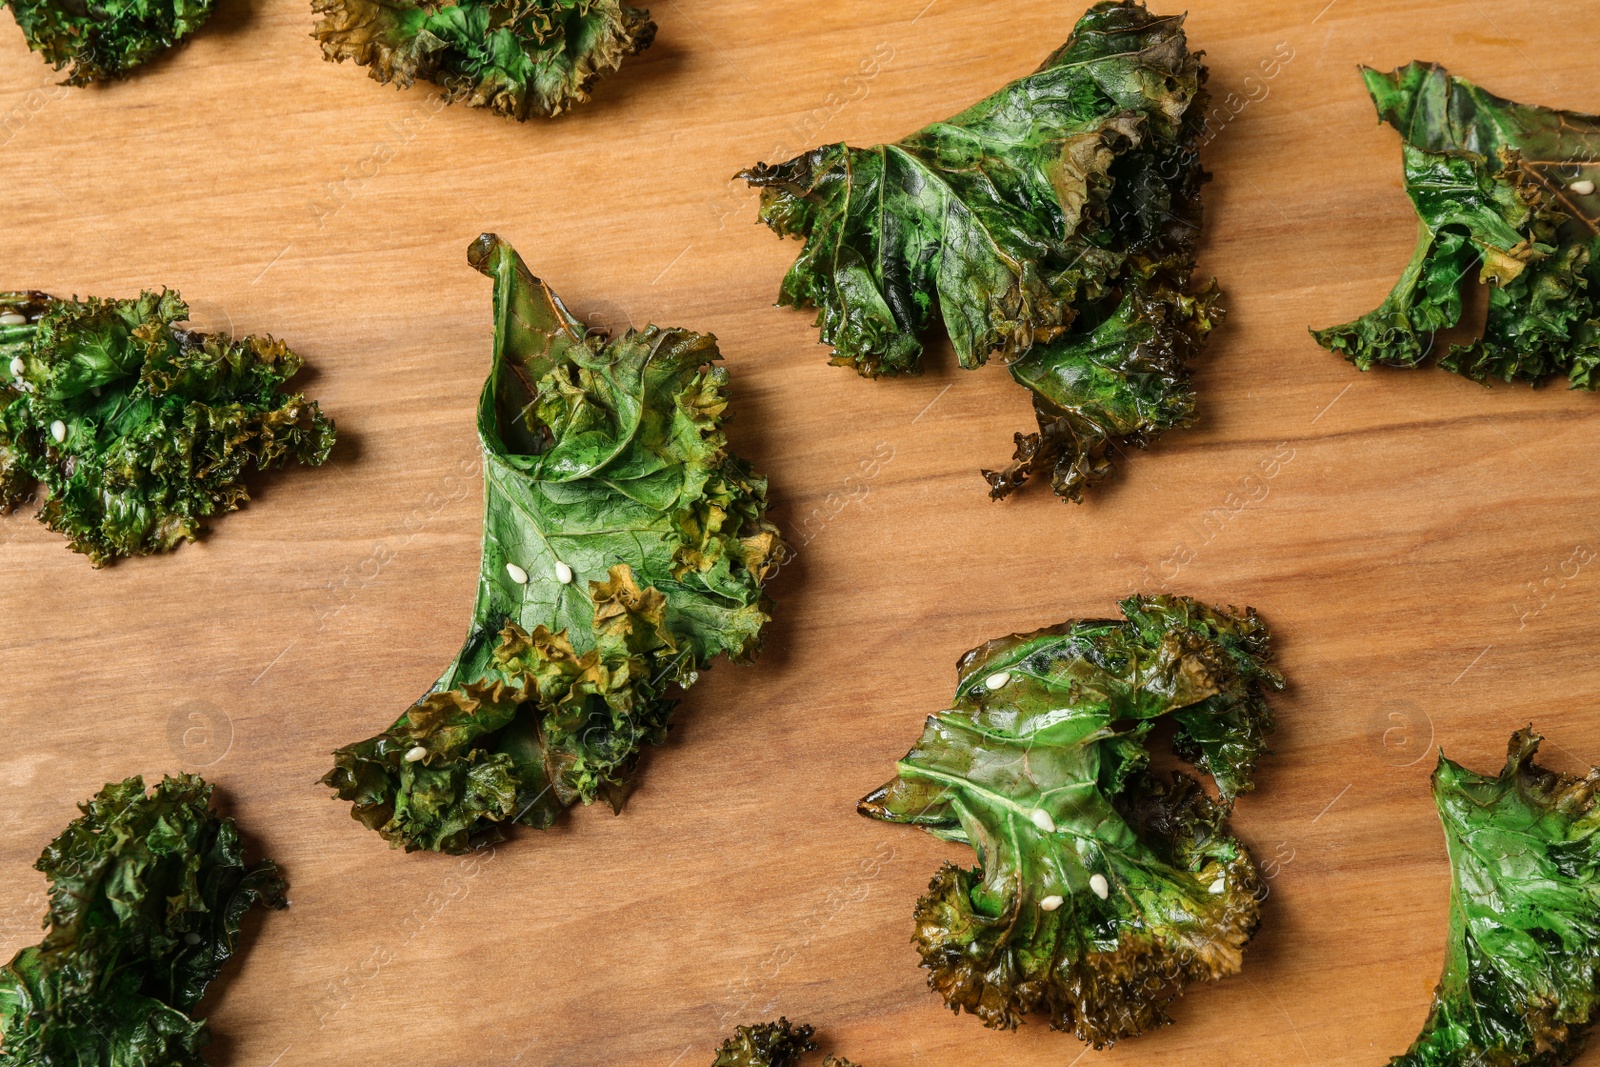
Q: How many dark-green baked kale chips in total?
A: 10